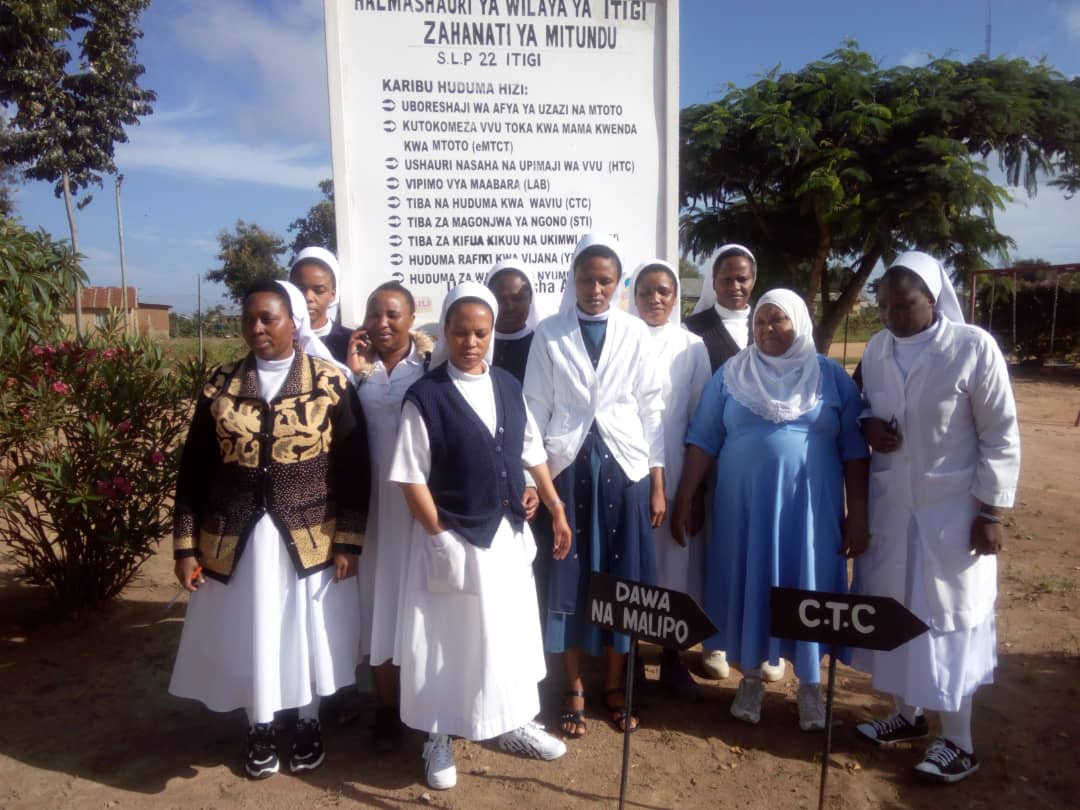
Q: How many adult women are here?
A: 10